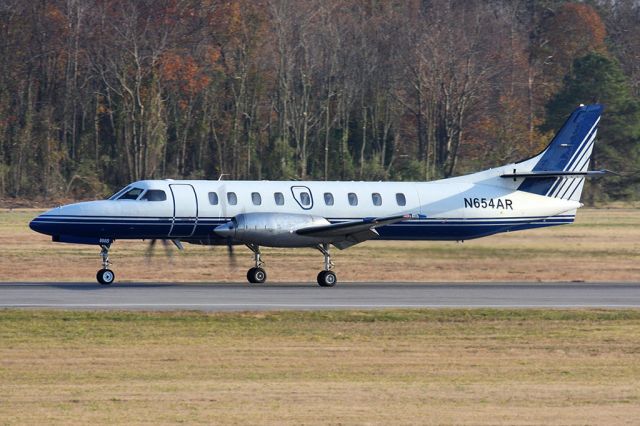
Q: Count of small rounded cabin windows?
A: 9